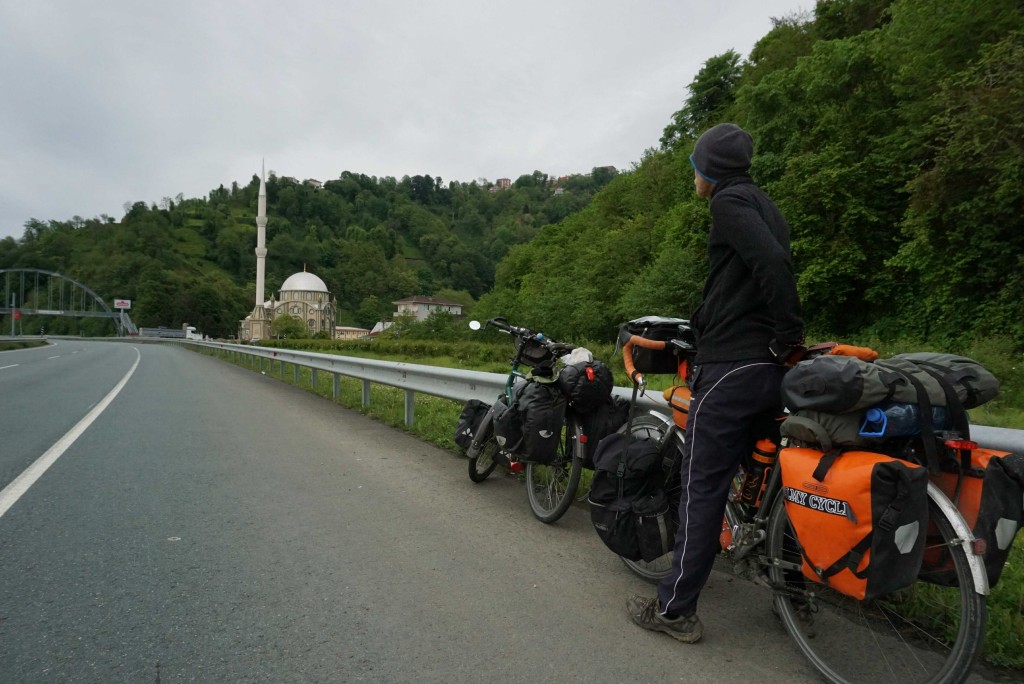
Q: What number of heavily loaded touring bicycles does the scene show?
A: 2